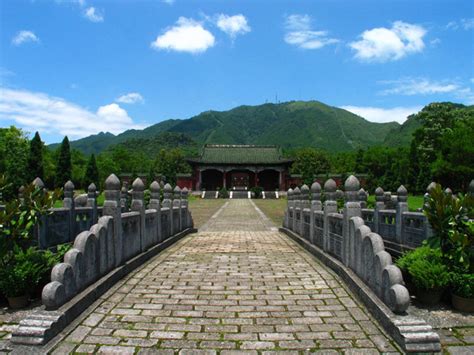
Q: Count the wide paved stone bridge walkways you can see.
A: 1